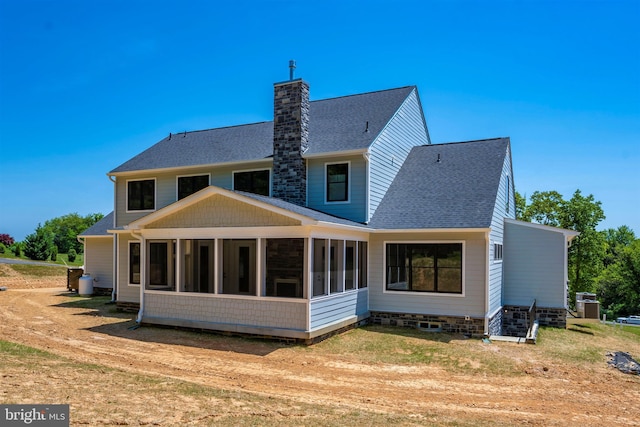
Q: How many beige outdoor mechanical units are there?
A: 2